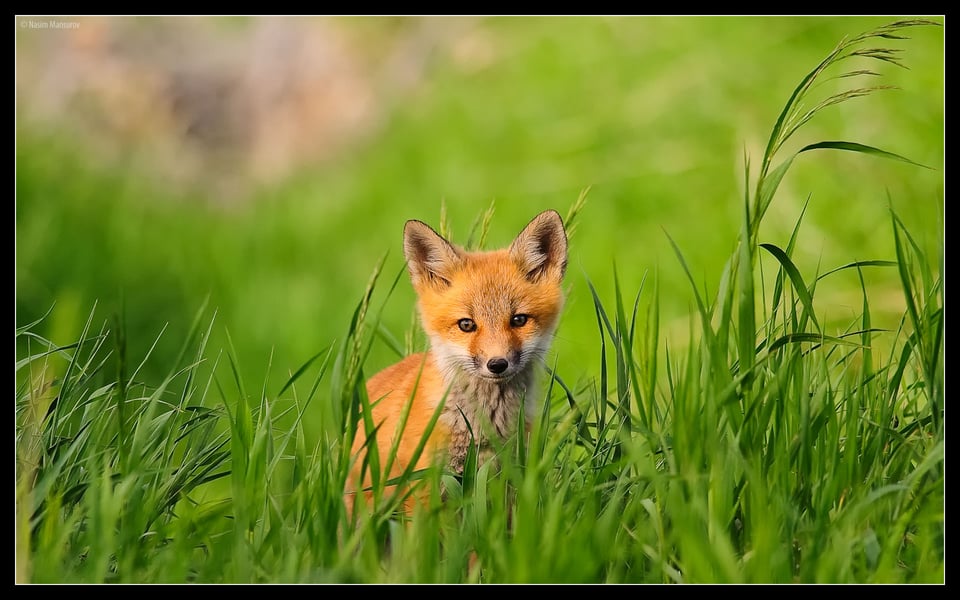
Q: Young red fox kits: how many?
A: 1